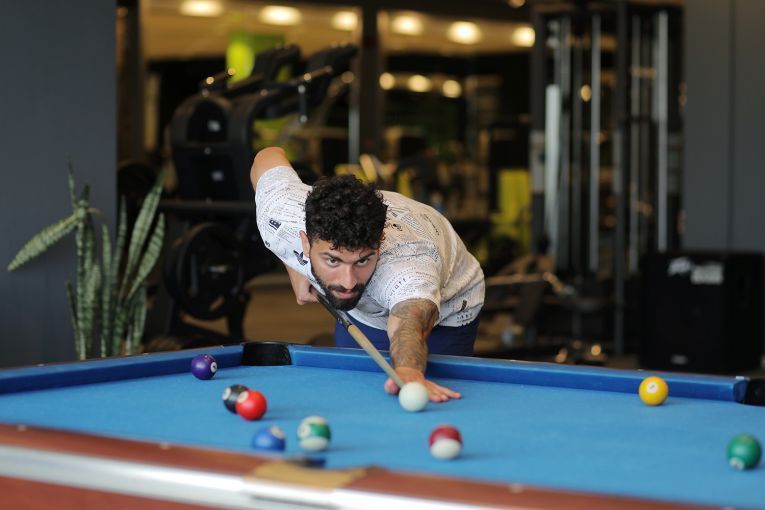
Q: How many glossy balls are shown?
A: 9